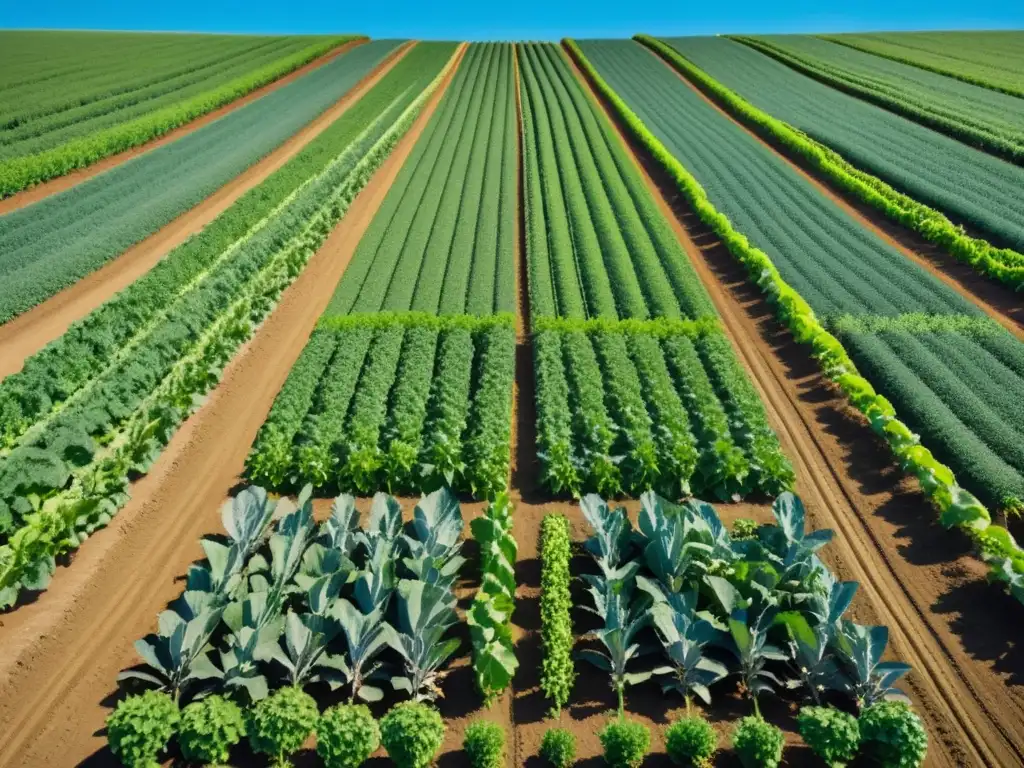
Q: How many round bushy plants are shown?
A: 12